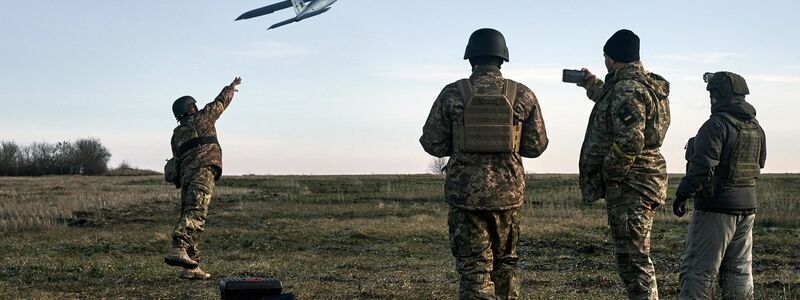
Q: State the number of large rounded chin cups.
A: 0